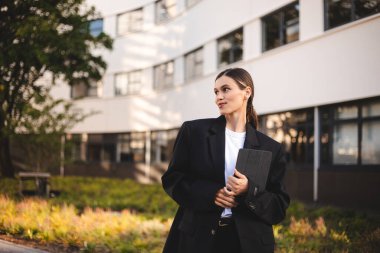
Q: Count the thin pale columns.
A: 3